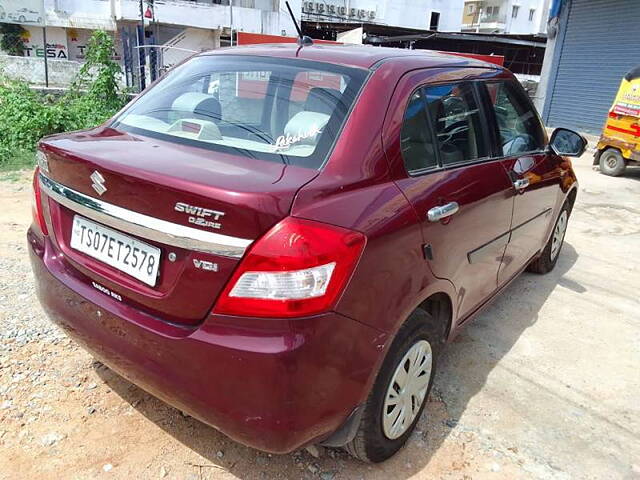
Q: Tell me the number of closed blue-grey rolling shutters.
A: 1